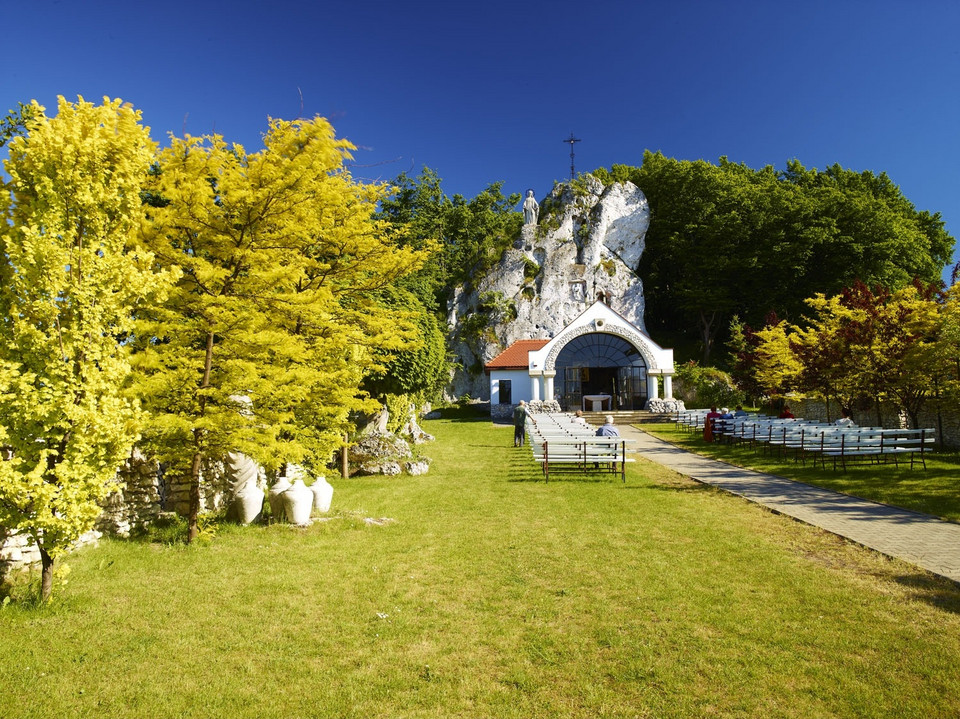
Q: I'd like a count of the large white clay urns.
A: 4